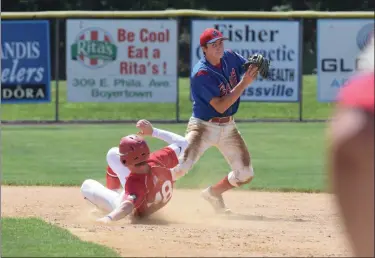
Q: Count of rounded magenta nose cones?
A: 0